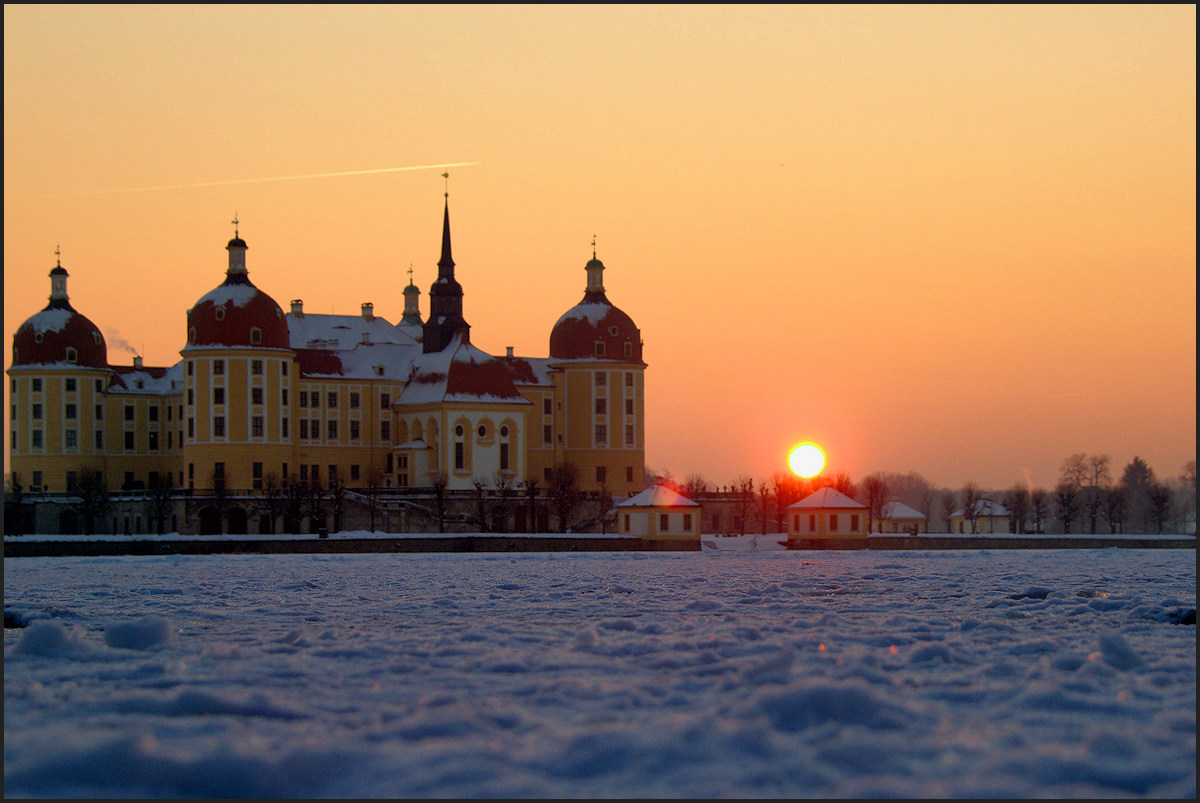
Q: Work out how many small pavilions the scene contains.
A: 4